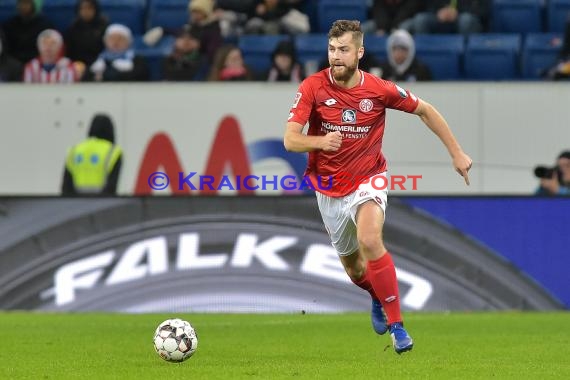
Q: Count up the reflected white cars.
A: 0